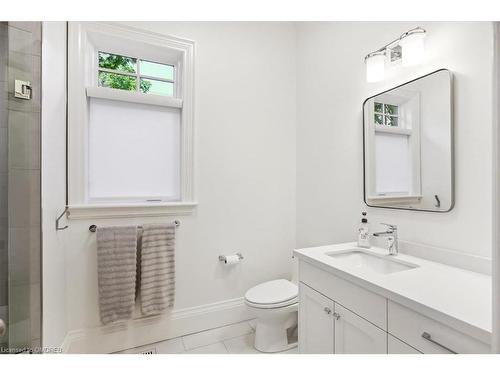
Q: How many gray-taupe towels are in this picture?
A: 2